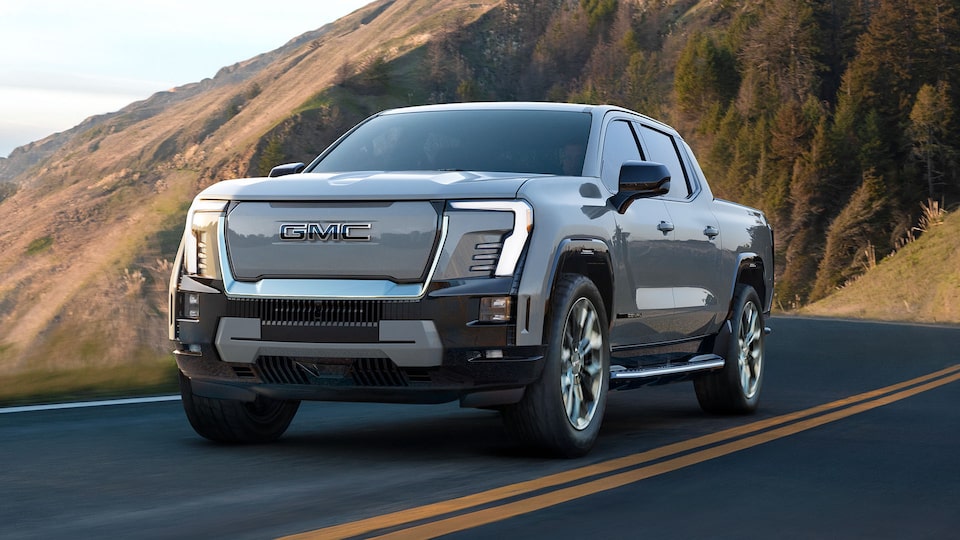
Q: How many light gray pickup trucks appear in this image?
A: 1